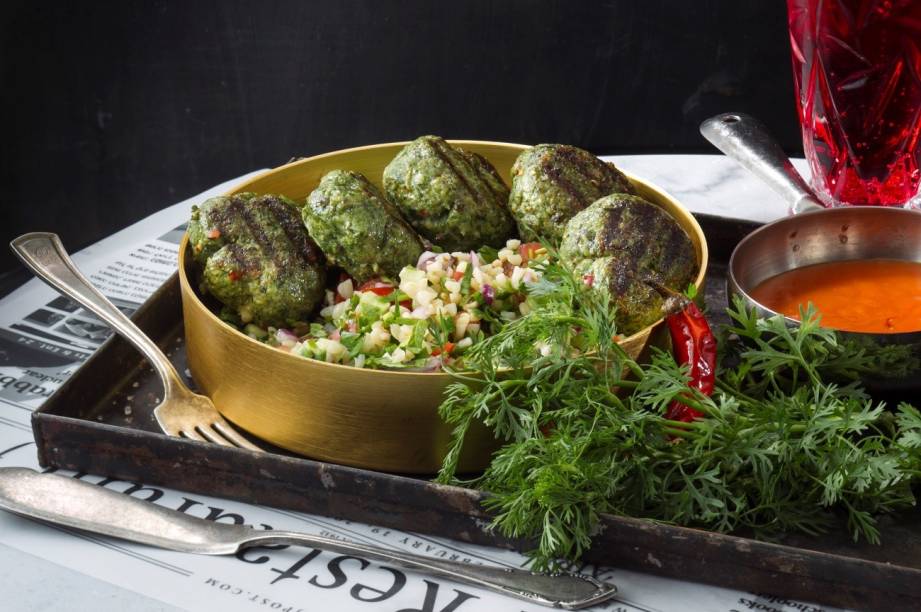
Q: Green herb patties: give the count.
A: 5